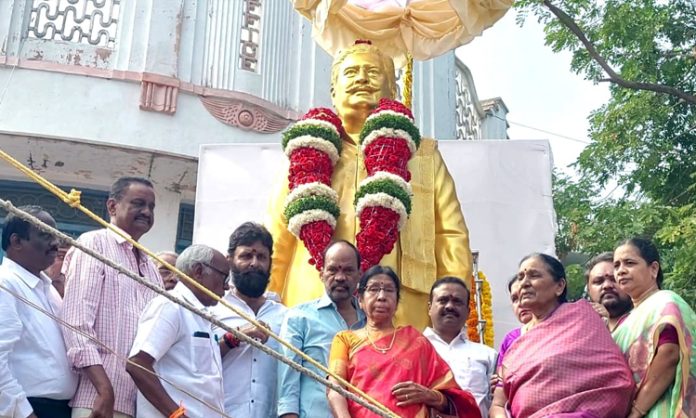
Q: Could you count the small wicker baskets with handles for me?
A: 0